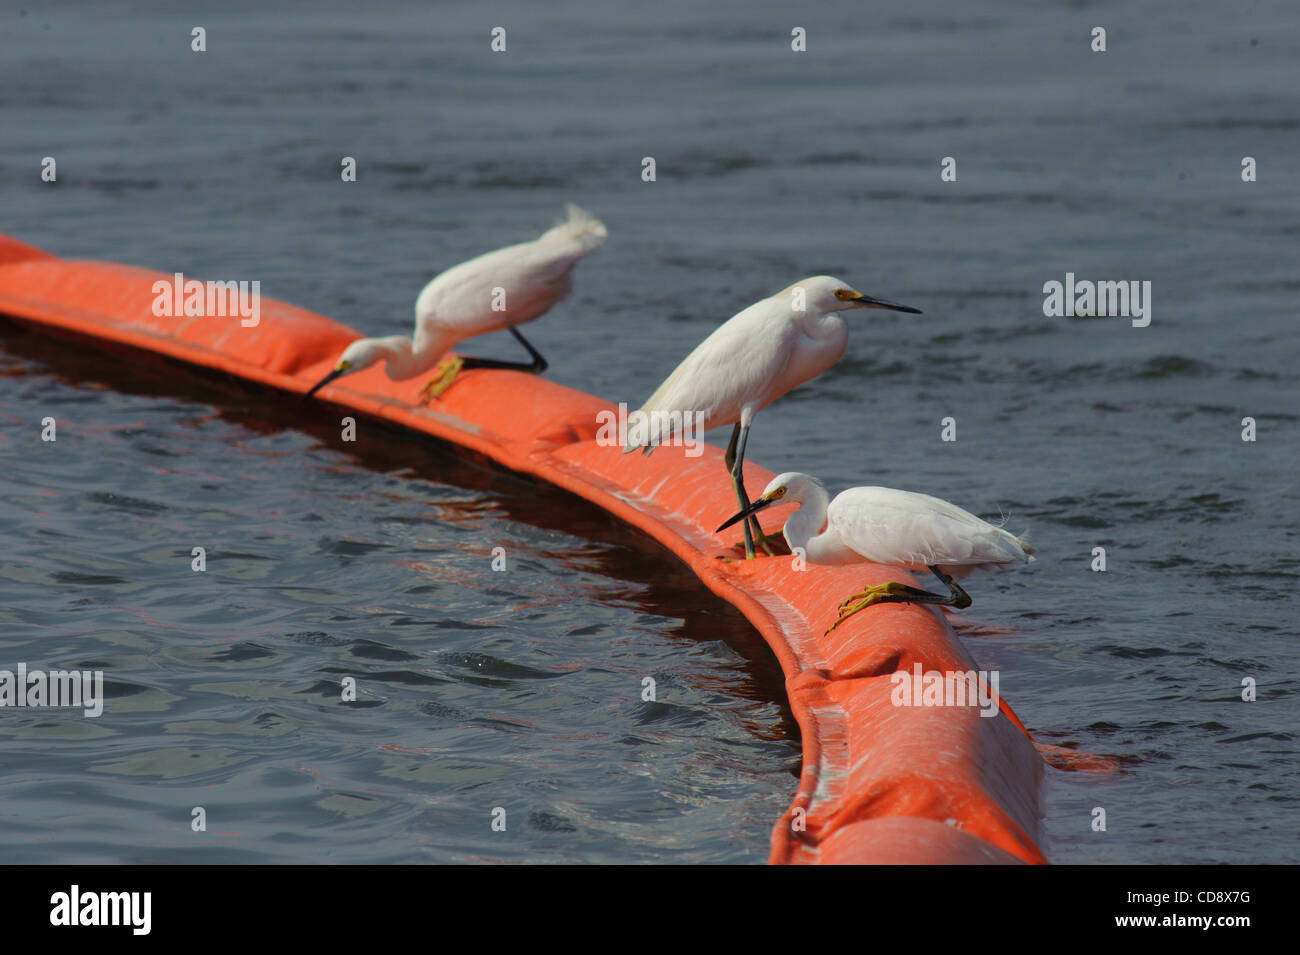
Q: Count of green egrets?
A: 0